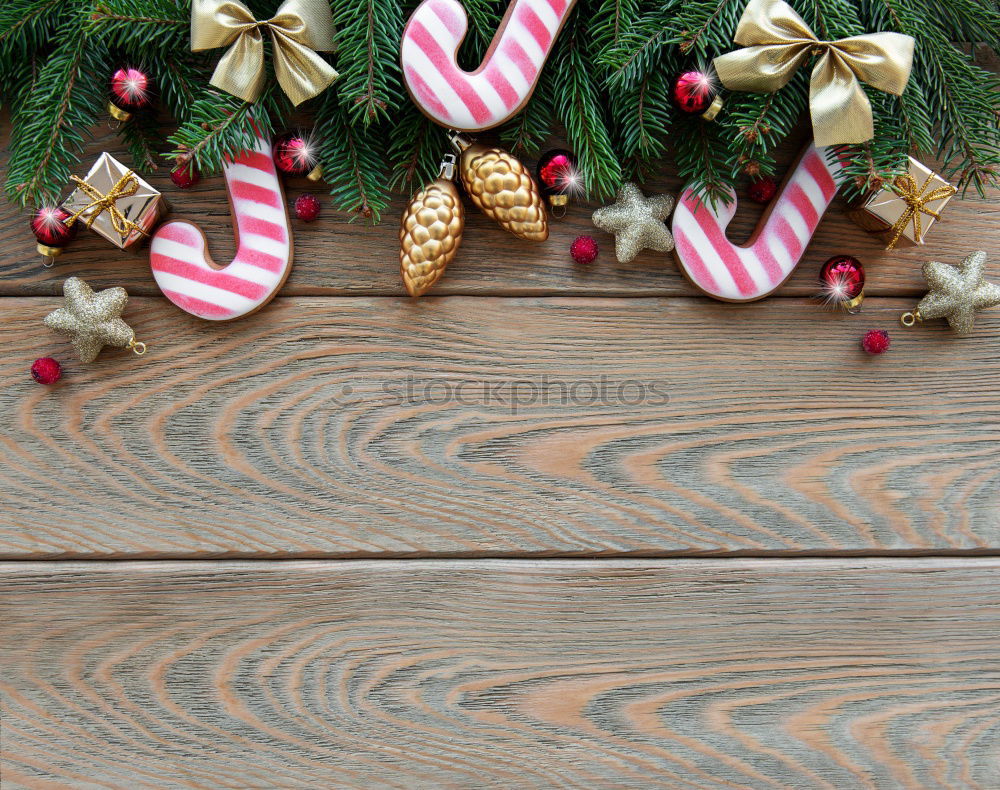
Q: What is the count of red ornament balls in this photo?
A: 6